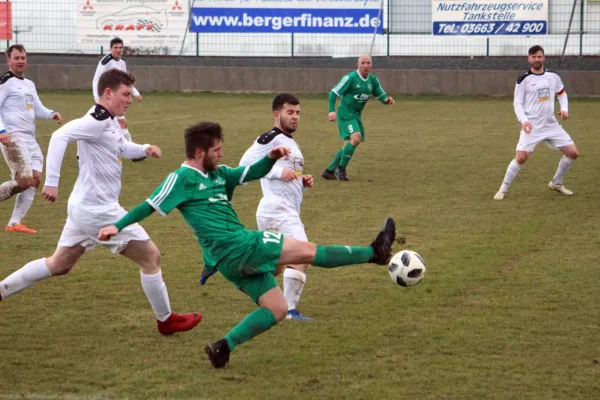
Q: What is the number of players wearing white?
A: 5